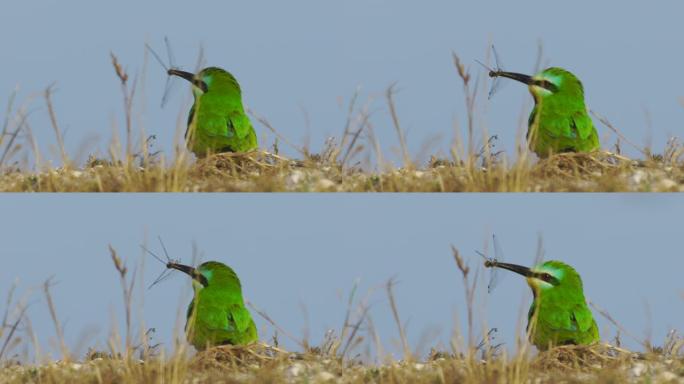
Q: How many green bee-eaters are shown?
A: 4